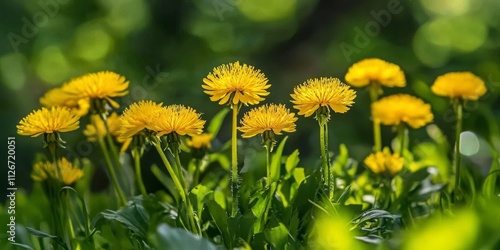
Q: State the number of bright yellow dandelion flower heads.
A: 15